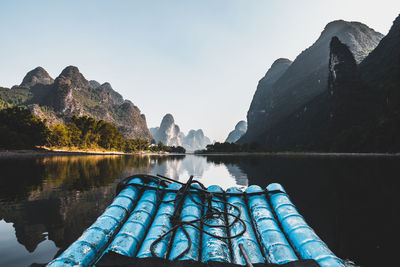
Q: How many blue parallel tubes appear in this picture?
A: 8